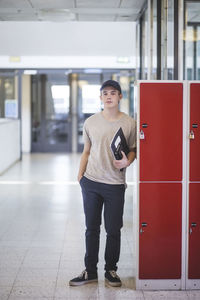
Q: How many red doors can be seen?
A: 4